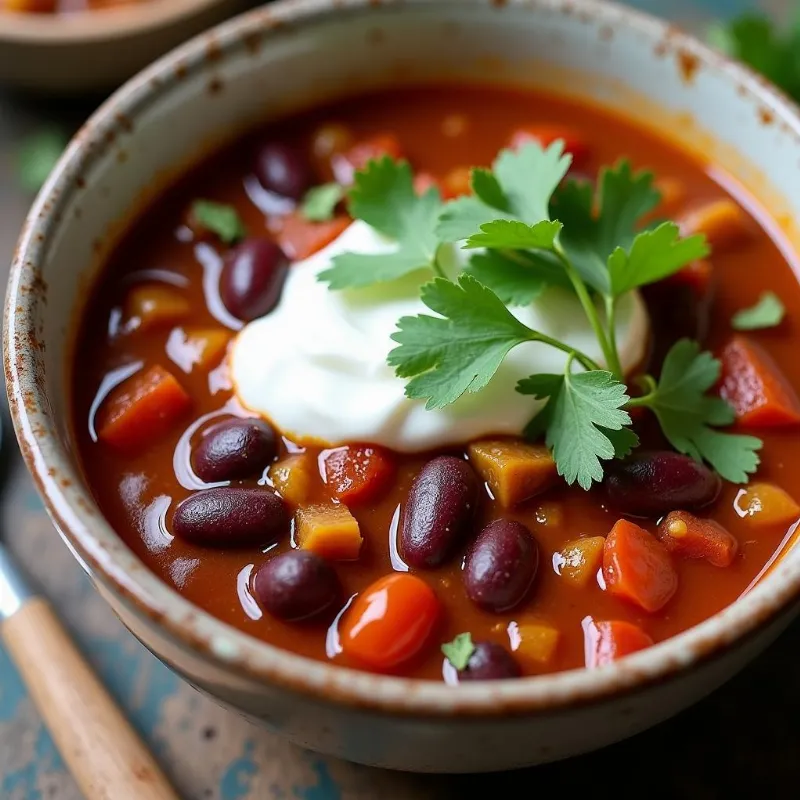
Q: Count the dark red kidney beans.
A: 9